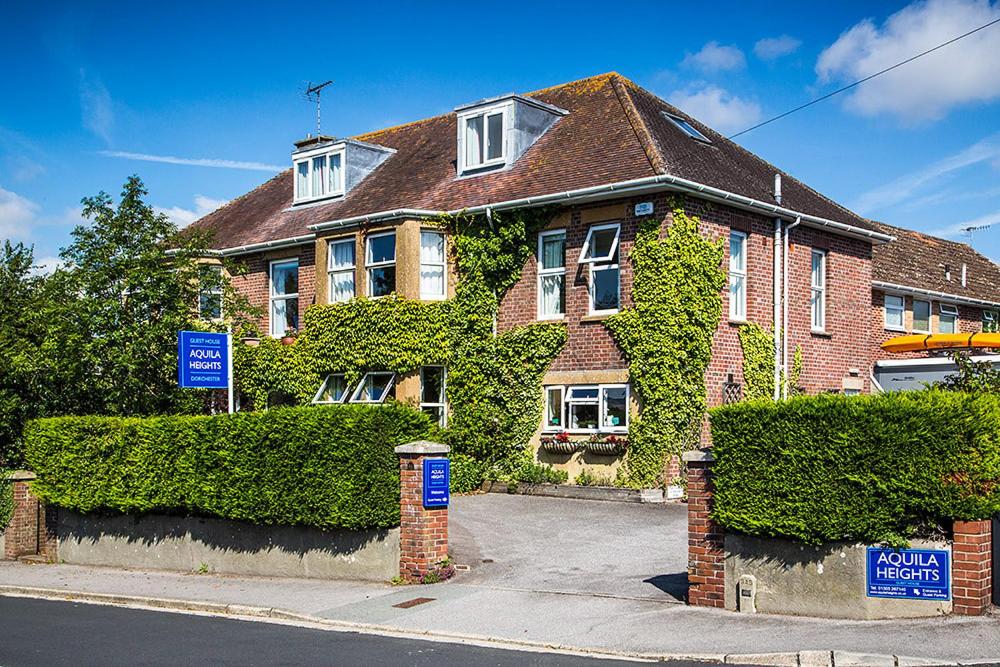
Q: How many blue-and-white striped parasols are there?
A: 0